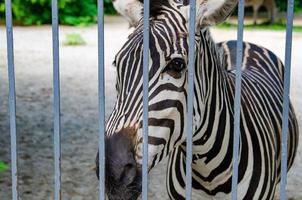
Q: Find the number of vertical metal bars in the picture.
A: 7